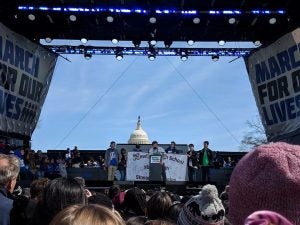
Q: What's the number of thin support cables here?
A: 2